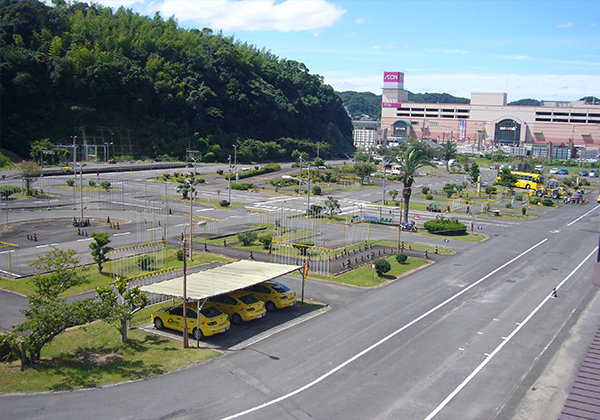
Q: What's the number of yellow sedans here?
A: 3